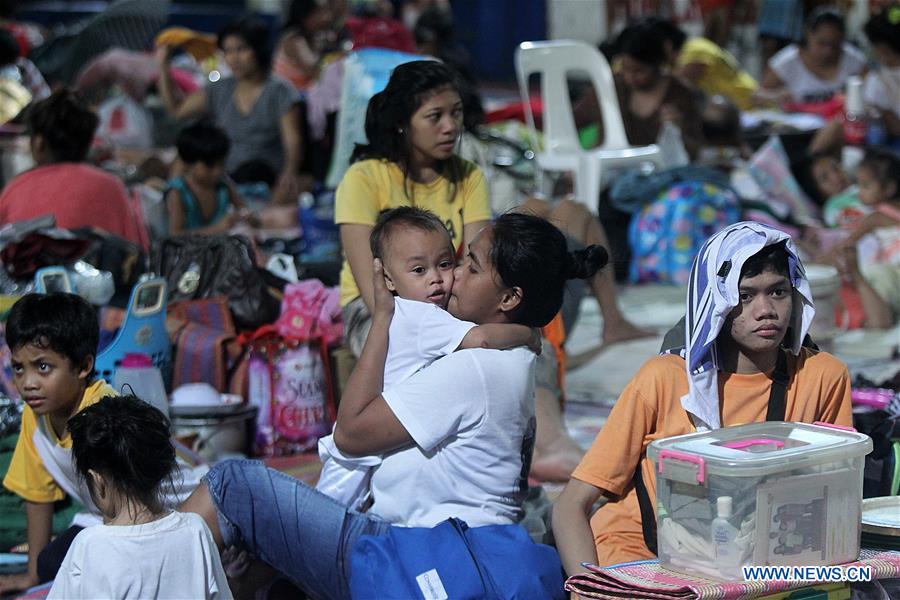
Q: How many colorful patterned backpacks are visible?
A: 1